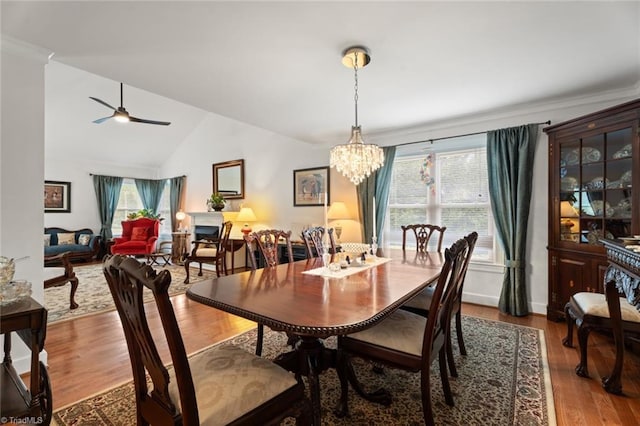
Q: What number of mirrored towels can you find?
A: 0